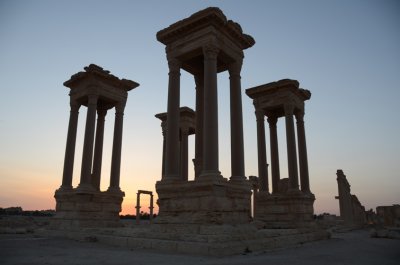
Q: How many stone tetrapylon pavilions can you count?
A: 4